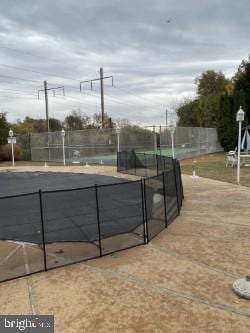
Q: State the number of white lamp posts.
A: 5